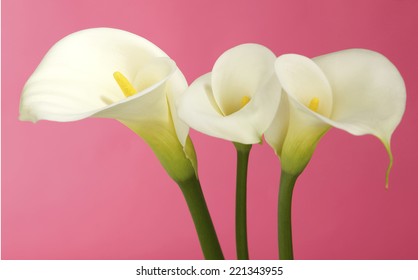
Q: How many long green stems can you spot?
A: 3